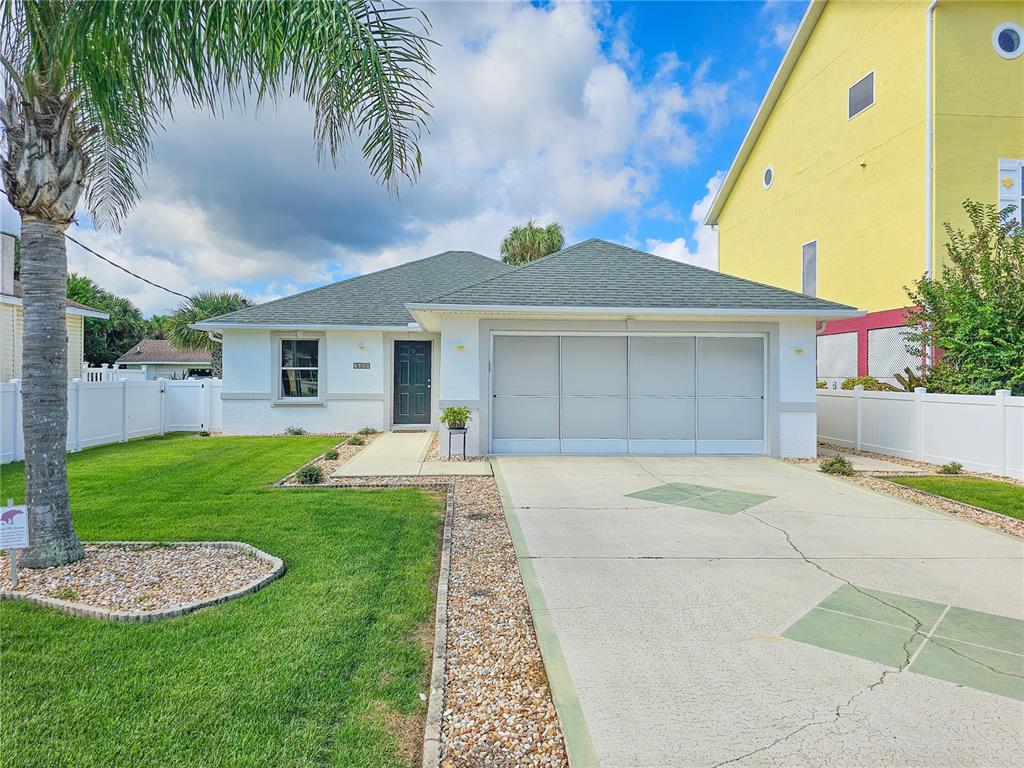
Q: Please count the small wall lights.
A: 3